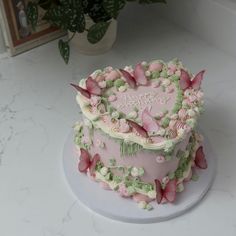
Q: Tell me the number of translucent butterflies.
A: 7